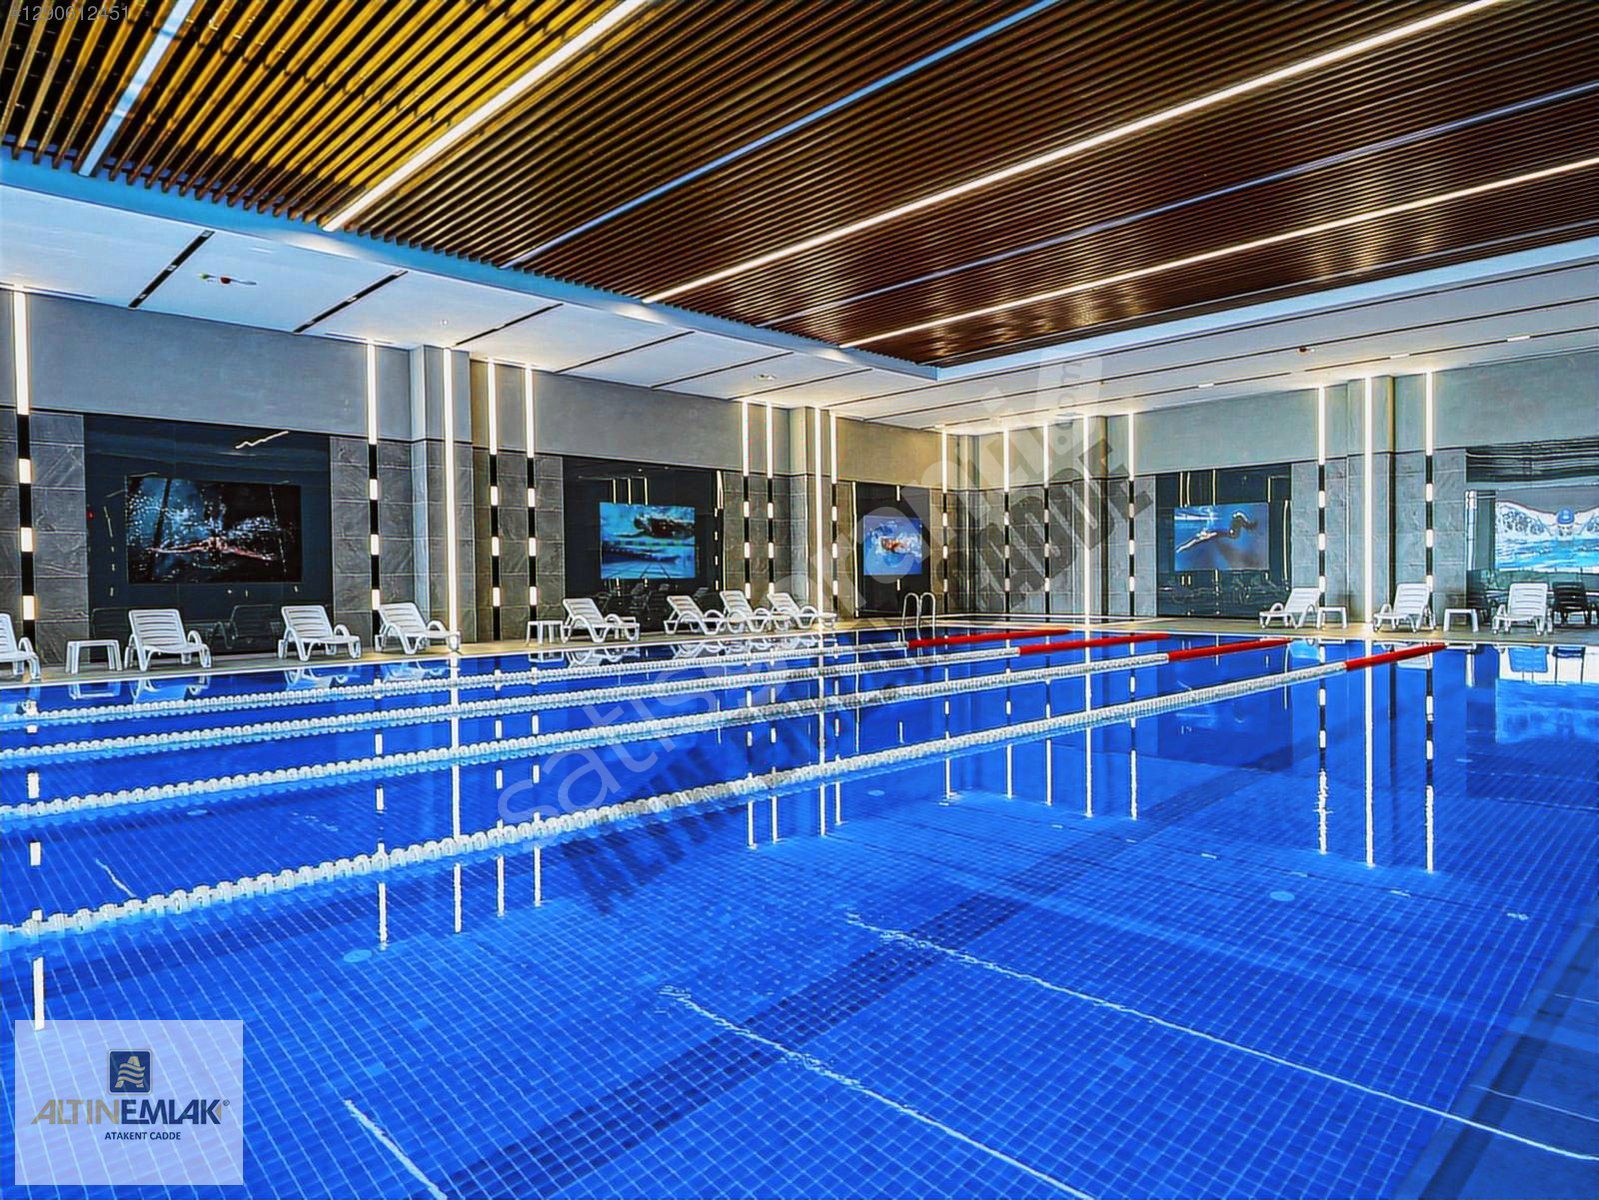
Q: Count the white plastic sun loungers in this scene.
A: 11